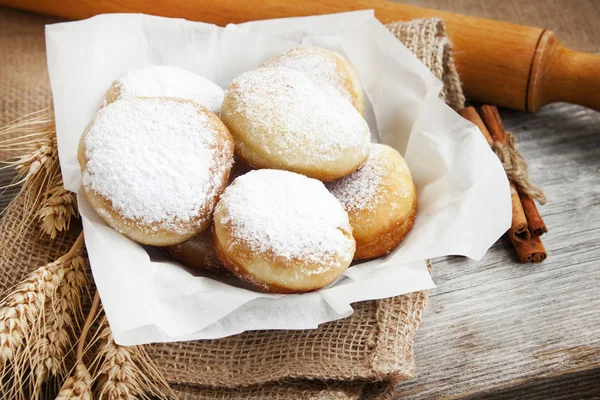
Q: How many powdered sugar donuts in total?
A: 7